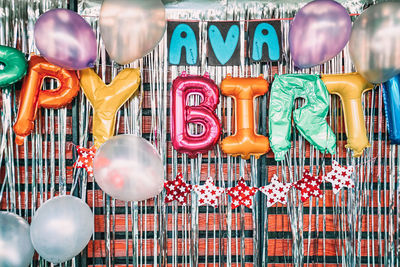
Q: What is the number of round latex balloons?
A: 7